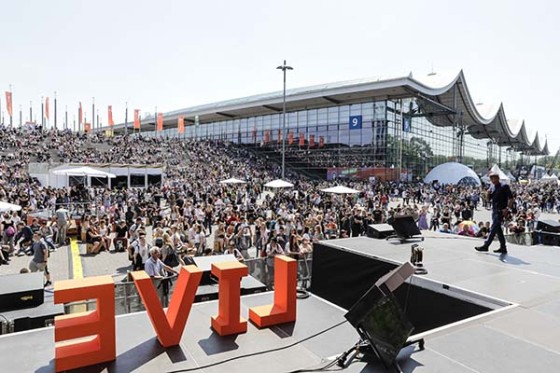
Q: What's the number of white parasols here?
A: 5